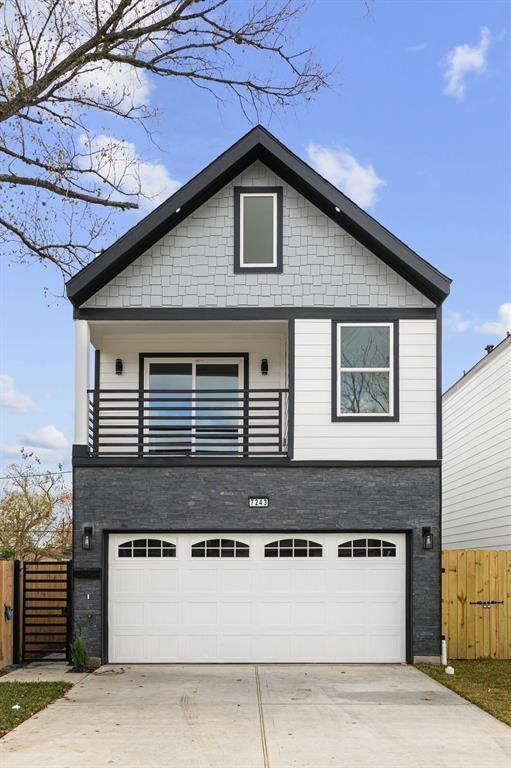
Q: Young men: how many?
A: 0